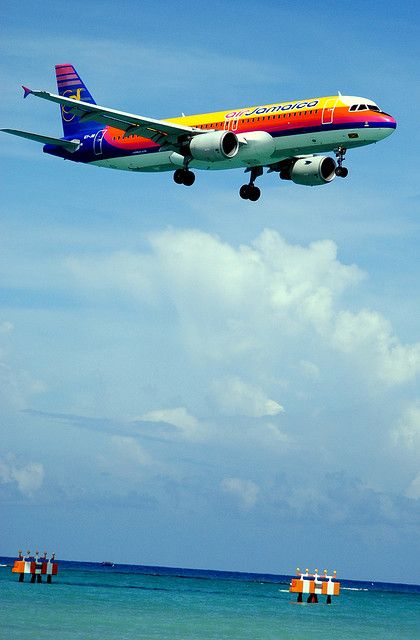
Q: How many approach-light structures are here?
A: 2